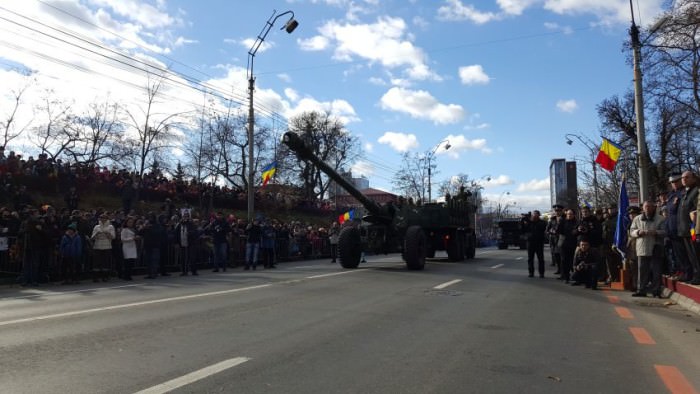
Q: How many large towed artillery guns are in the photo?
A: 1